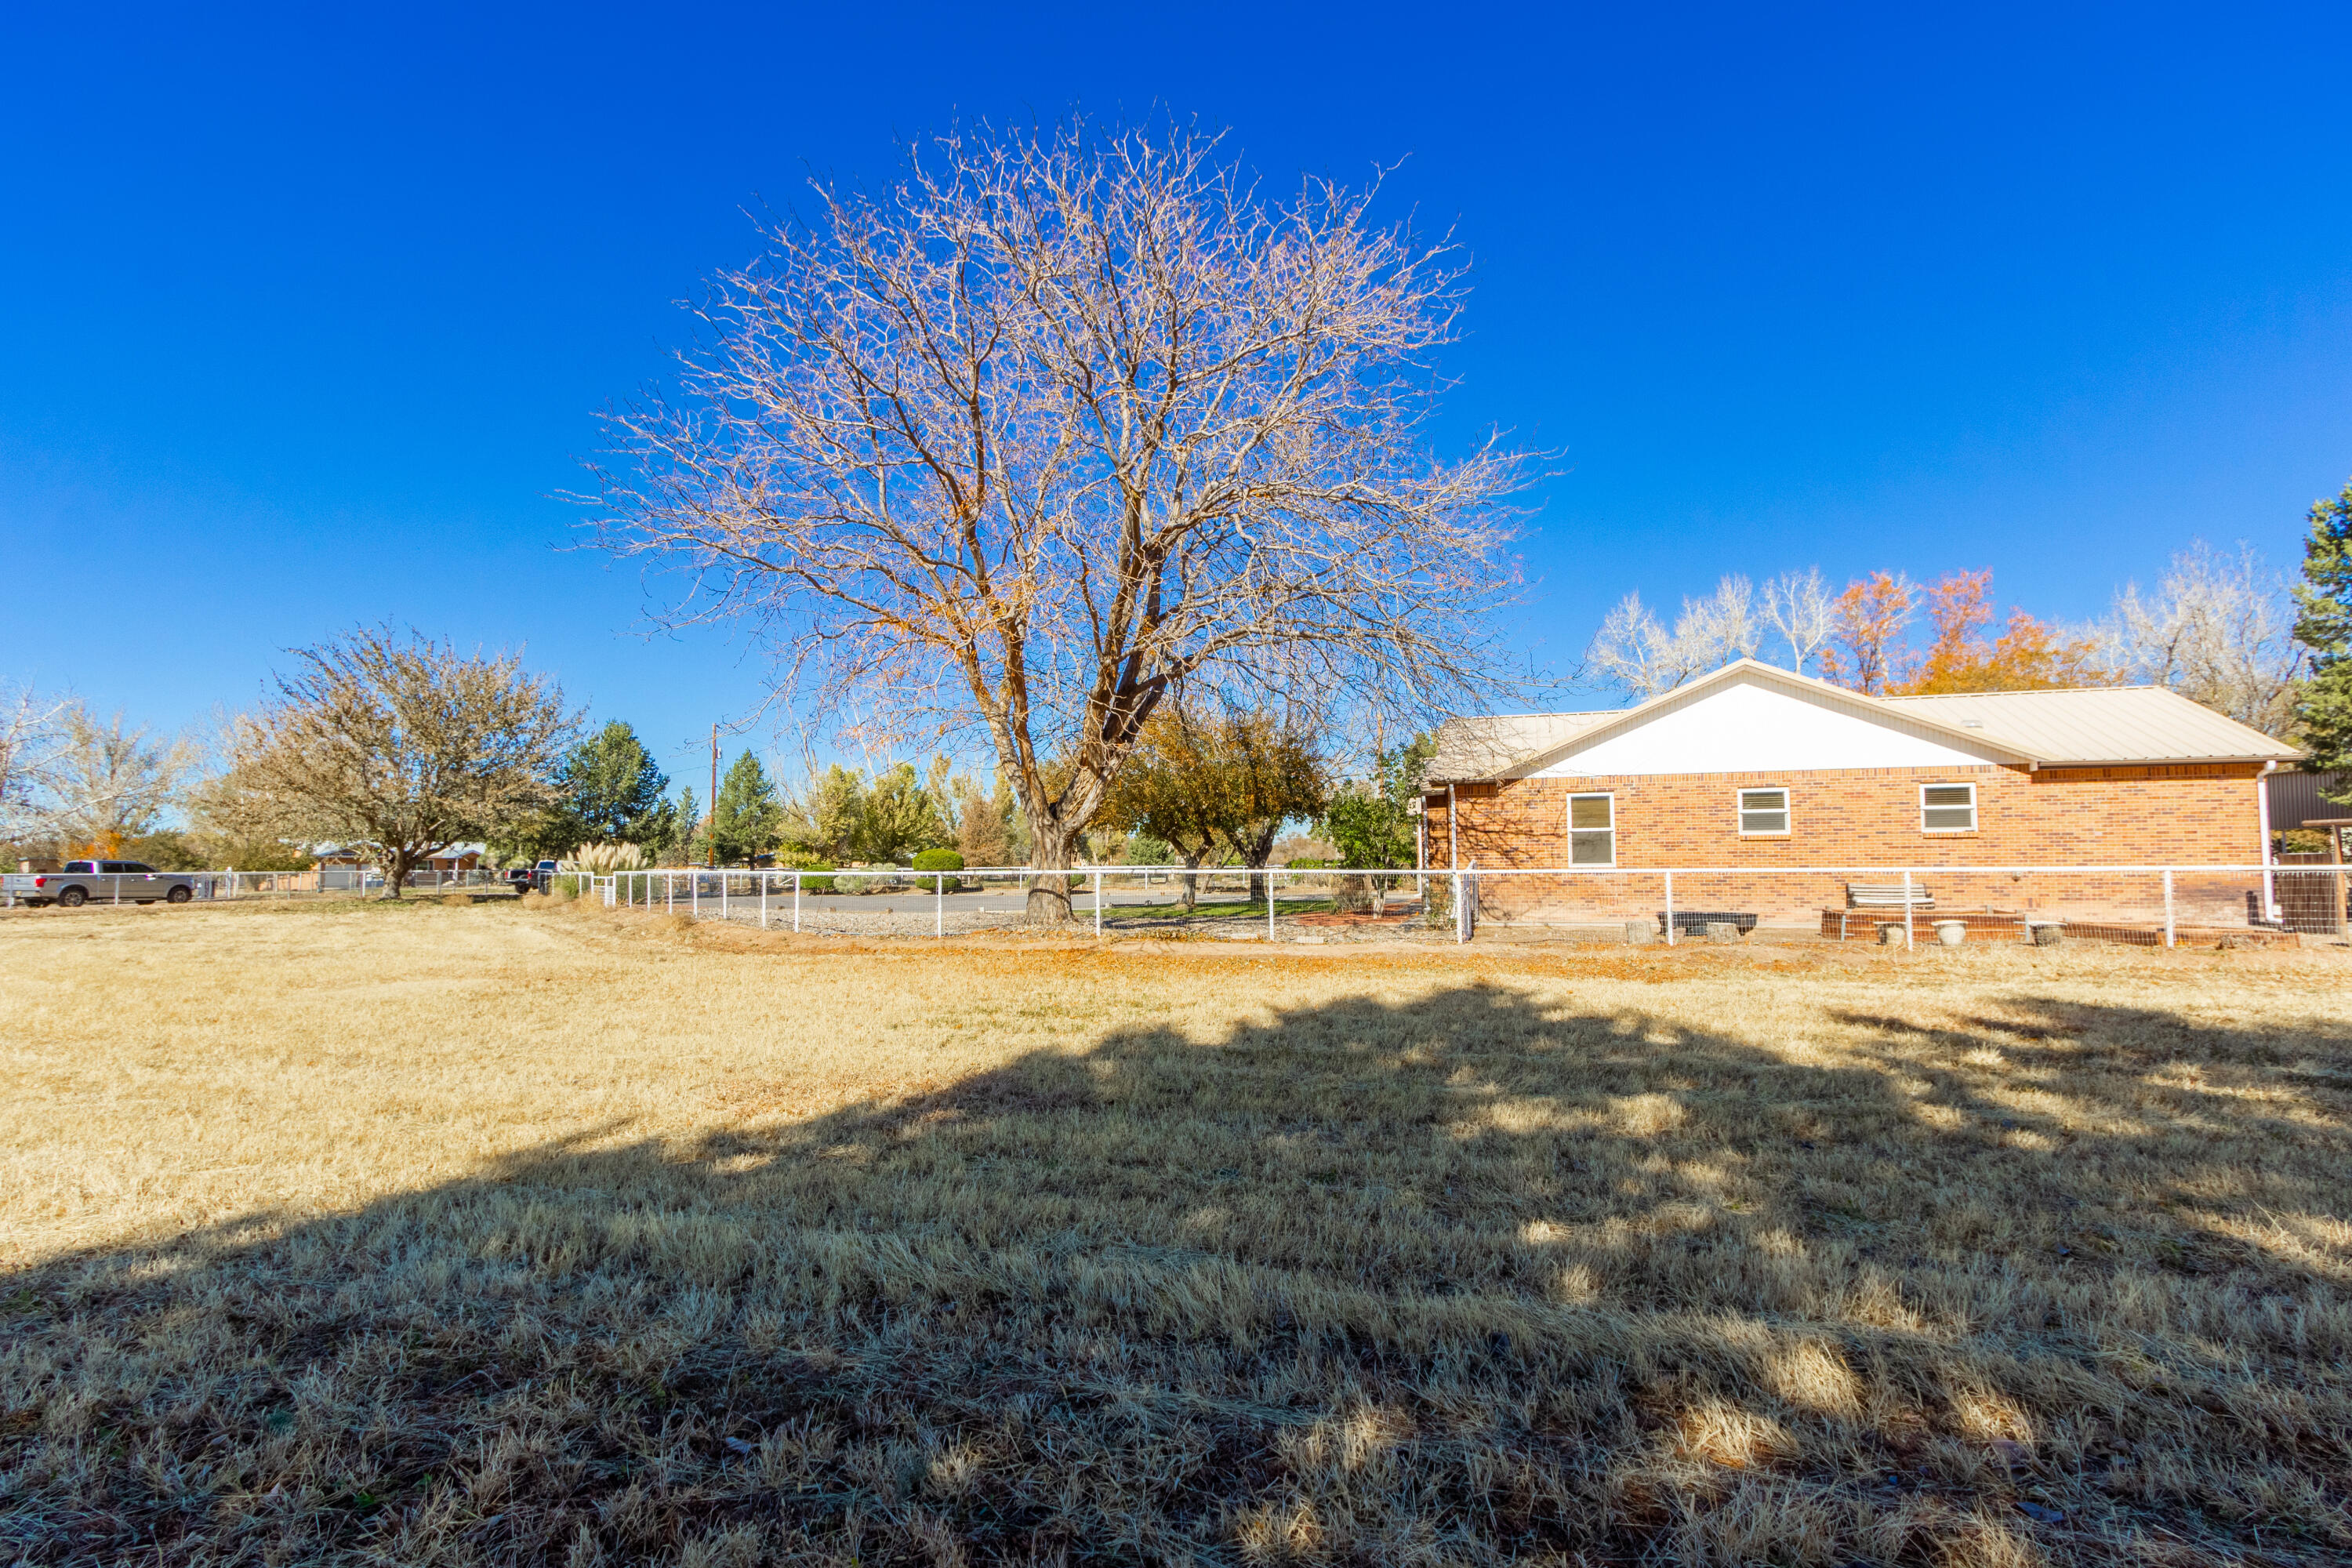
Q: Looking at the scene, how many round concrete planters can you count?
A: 3